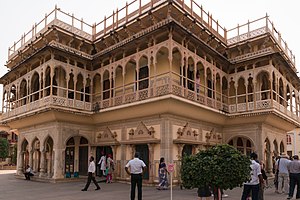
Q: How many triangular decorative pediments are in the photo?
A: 4